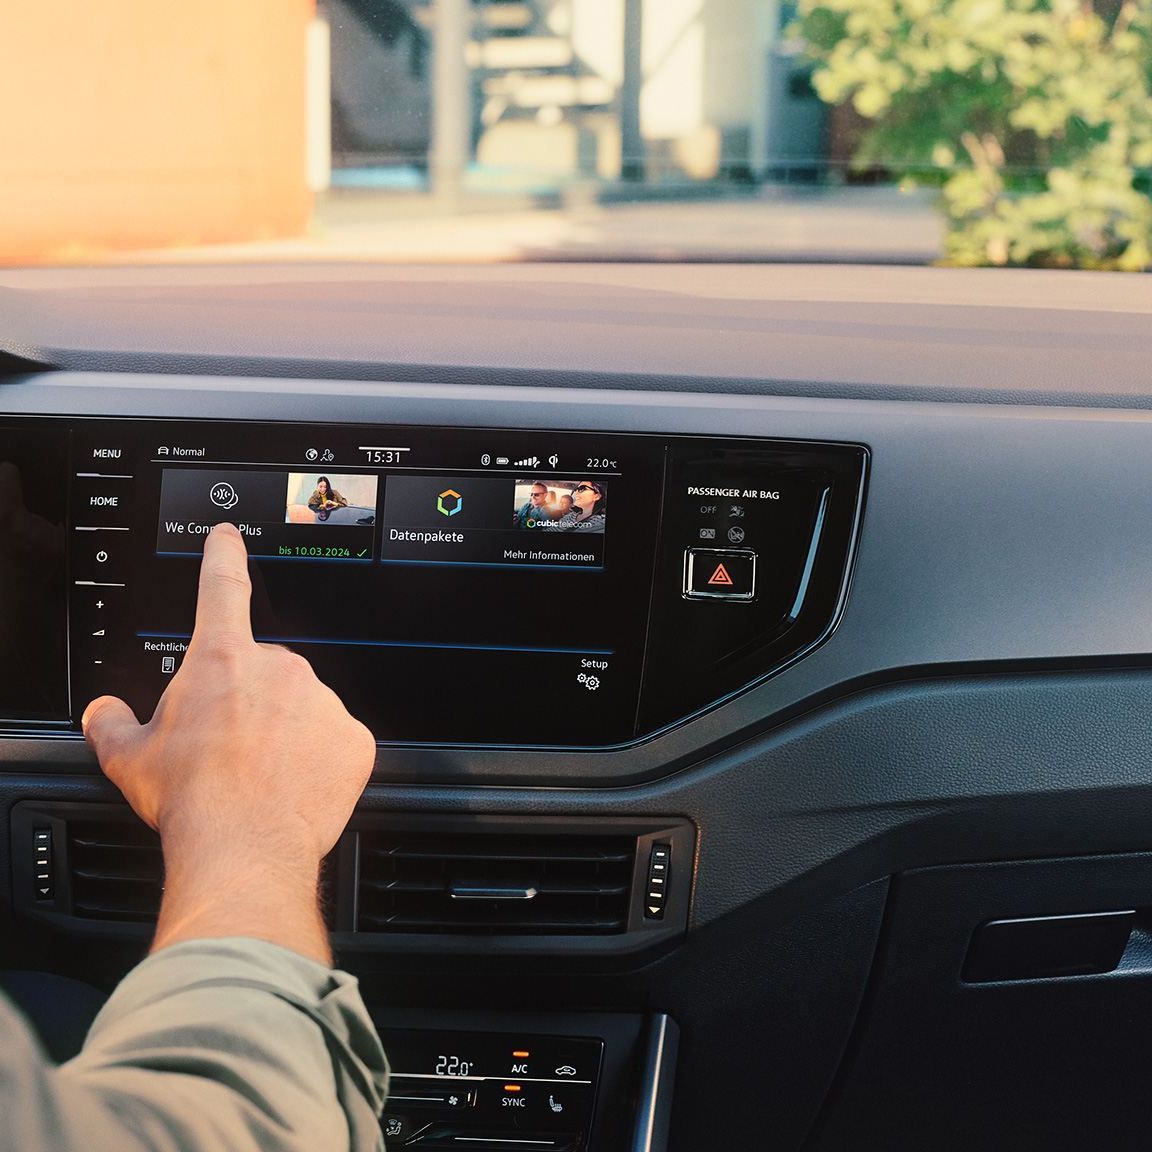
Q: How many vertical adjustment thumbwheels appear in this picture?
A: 2